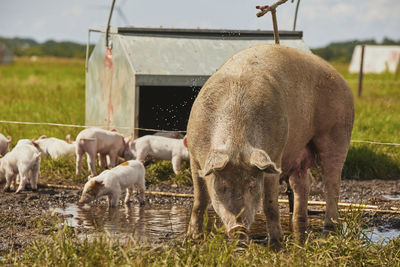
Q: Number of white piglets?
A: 6